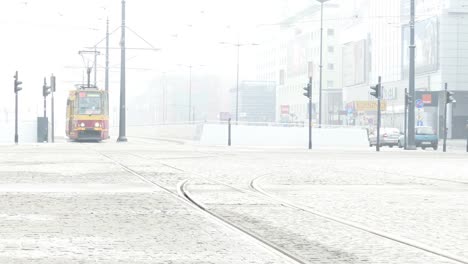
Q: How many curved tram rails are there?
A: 2